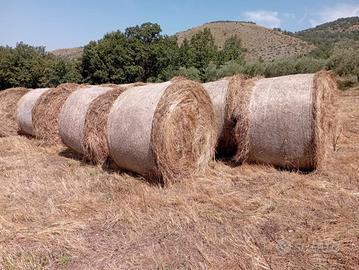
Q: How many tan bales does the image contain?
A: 6